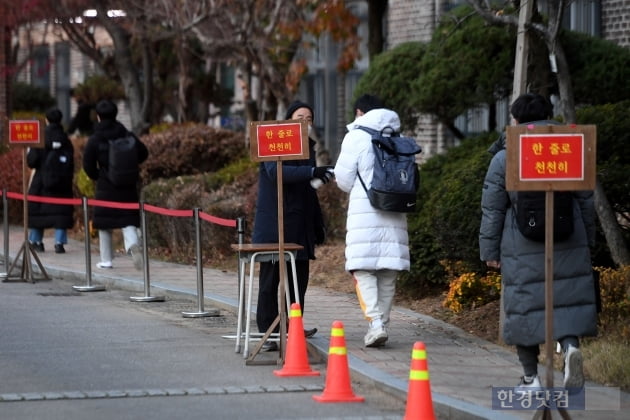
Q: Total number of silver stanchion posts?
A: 5